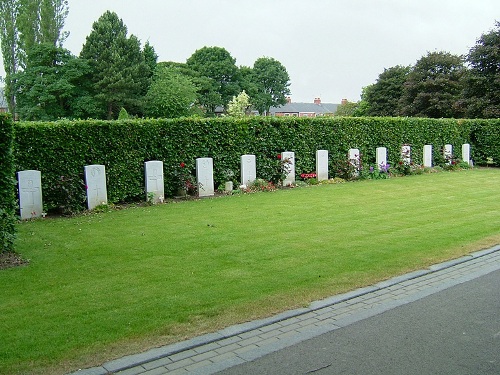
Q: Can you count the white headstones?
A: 13